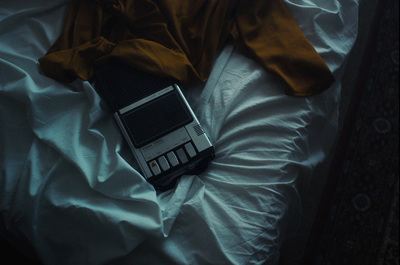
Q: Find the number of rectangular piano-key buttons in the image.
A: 5